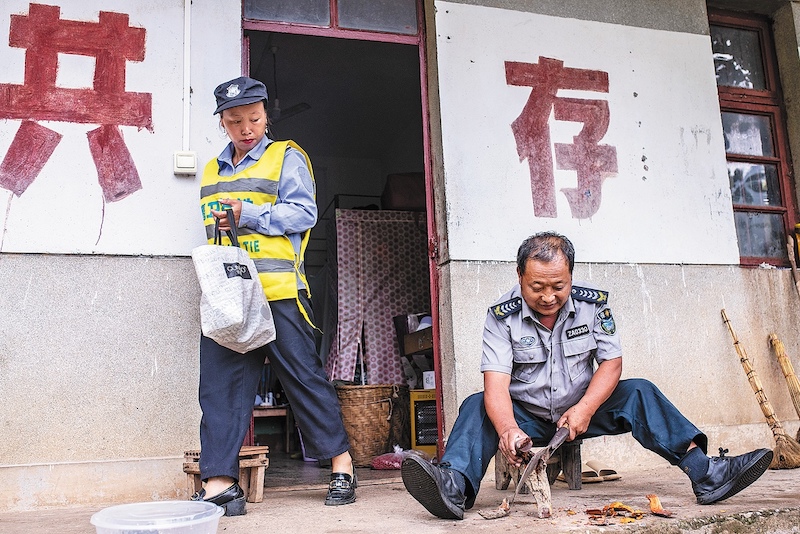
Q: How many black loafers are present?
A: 2